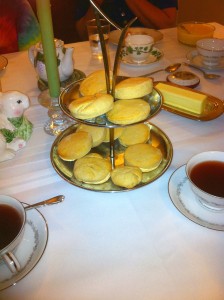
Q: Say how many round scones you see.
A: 11